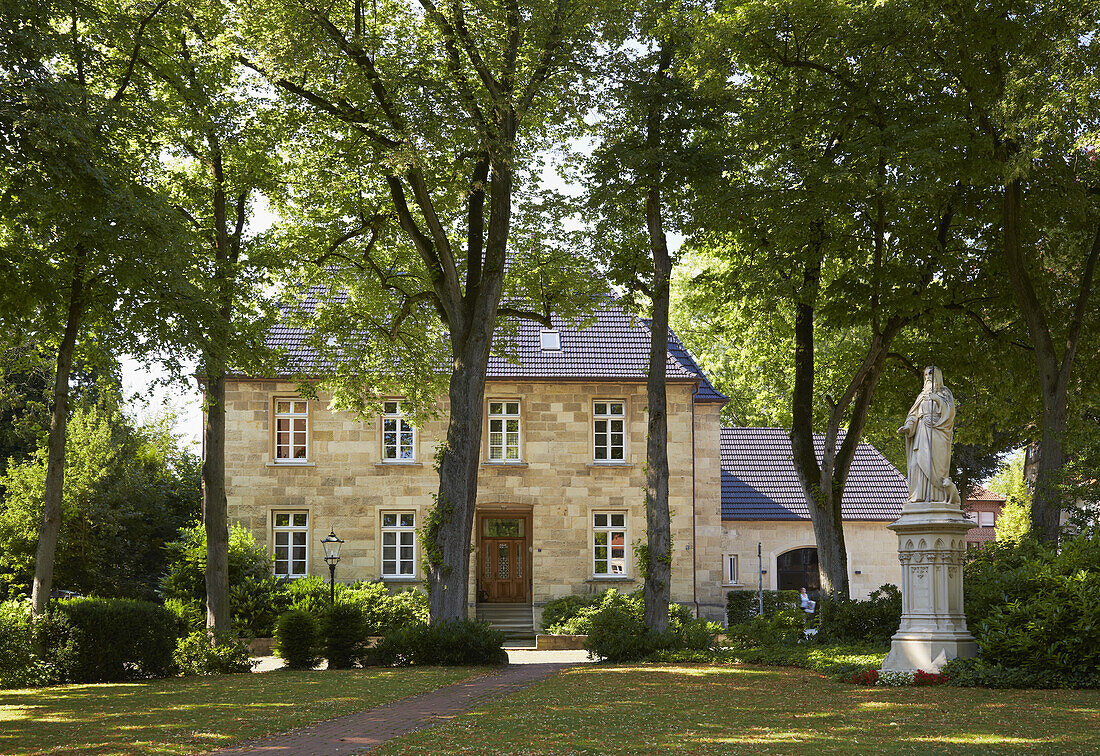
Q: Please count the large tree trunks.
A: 6